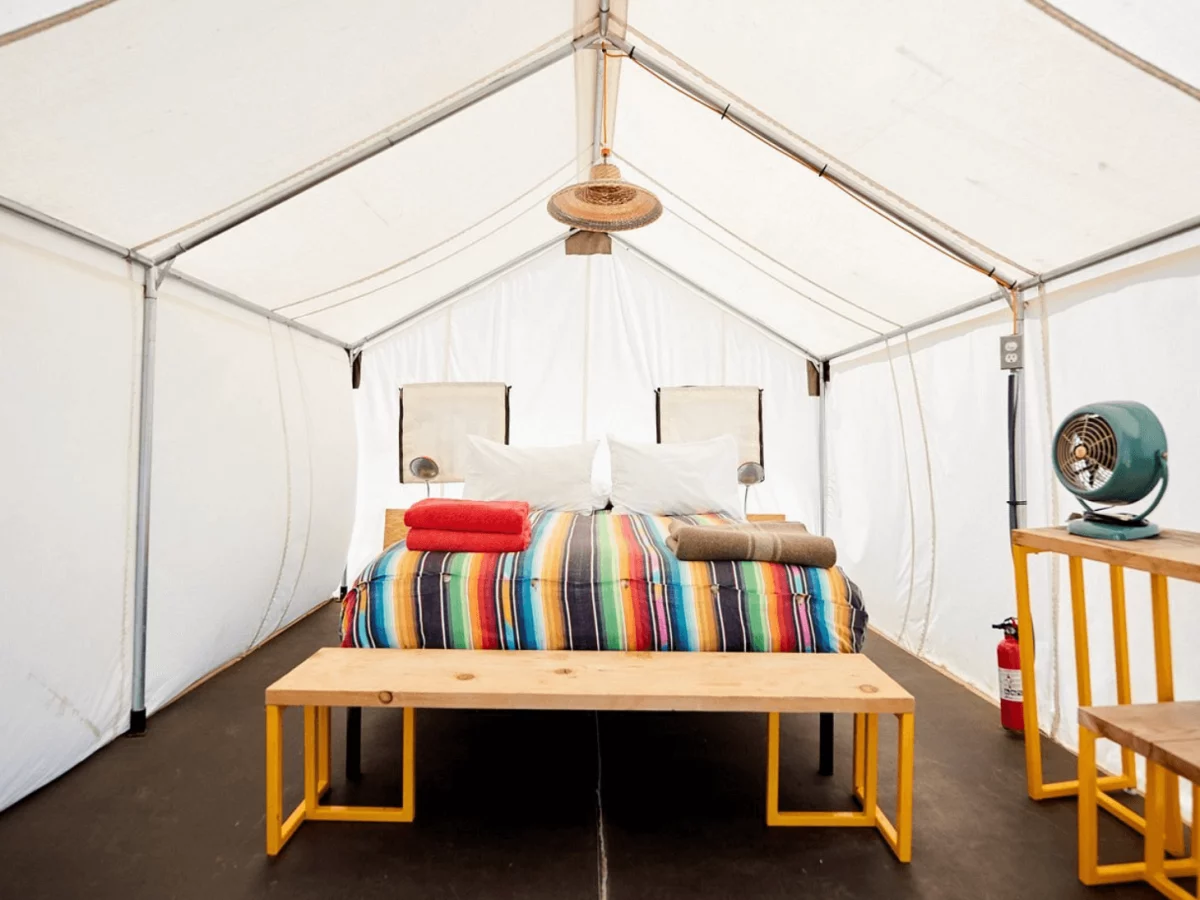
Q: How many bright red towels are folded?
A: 2